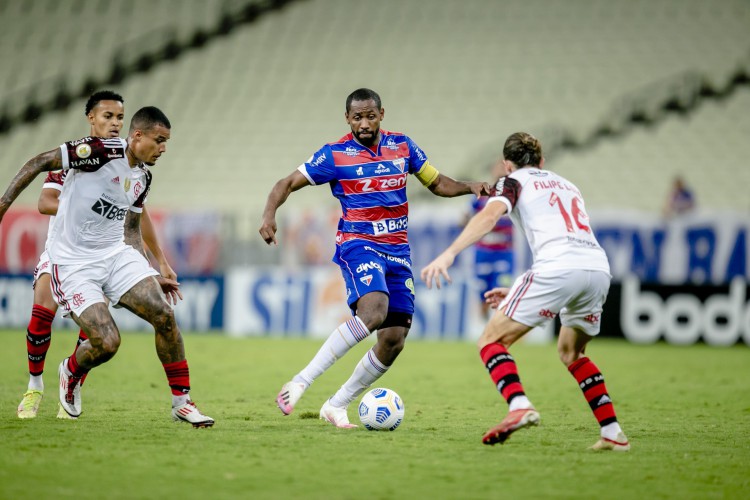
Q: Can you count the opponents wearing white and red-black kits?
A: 3